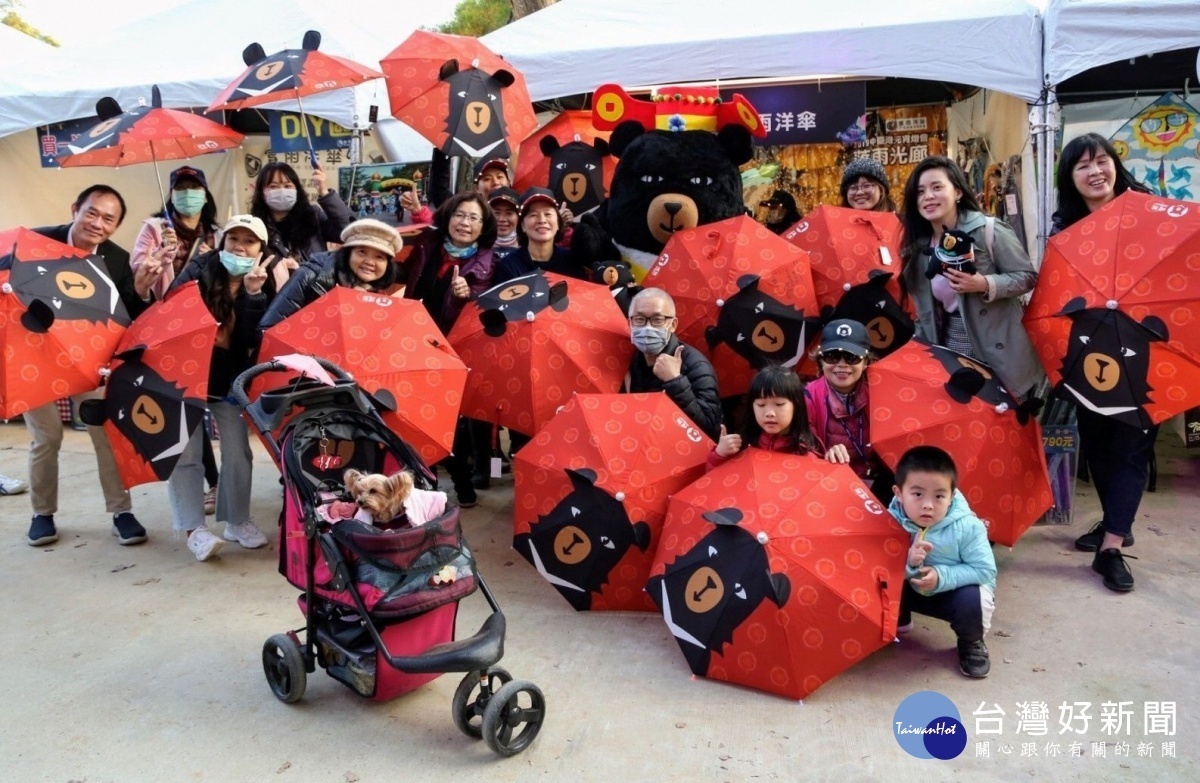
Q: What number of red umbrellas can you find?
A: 14